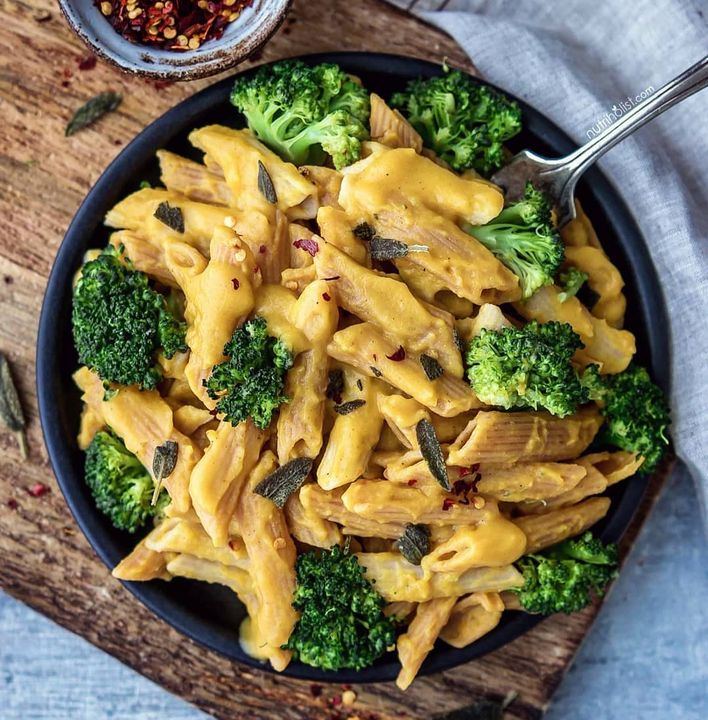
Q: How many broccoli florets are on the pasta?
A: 10